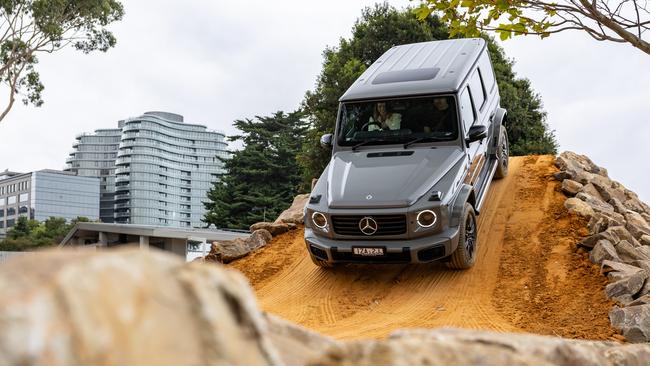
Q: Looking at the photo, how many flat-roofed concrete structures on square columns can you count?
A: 1